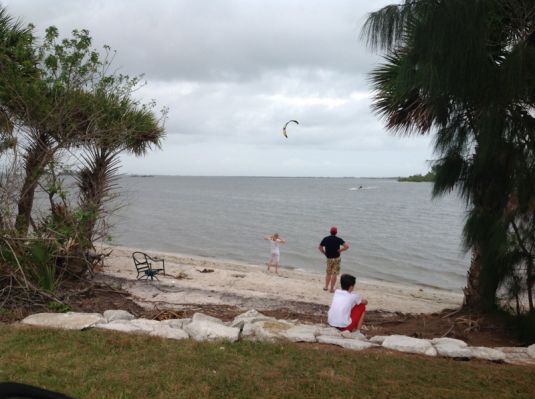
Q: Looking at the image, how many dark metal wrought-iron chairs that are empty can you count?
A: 1